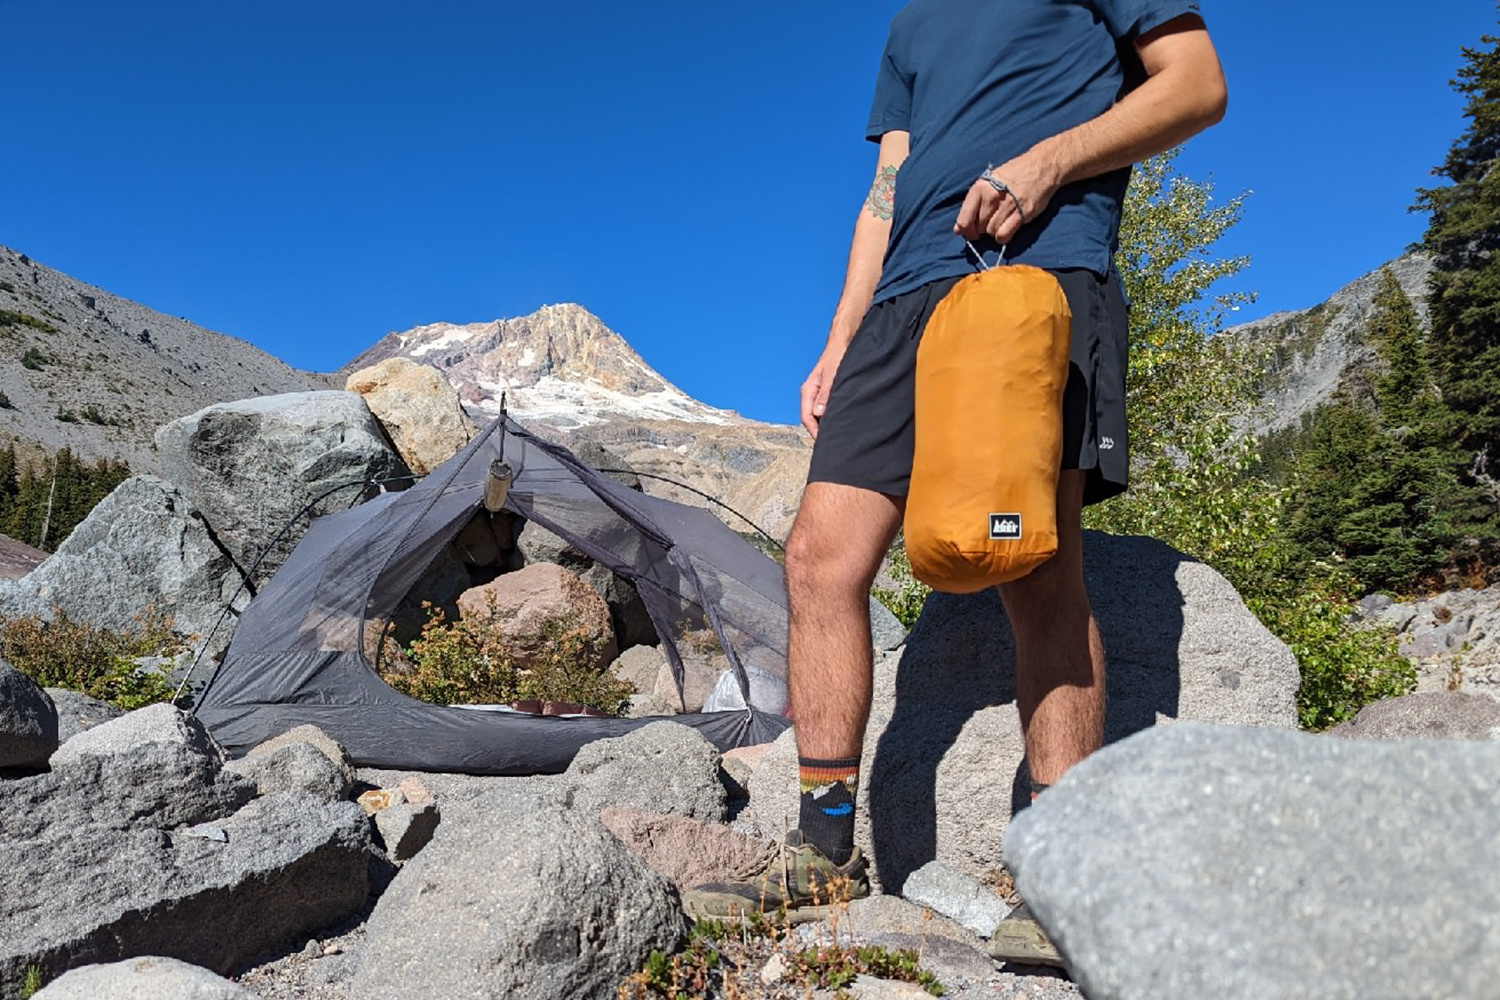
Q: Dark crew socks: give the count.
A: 2